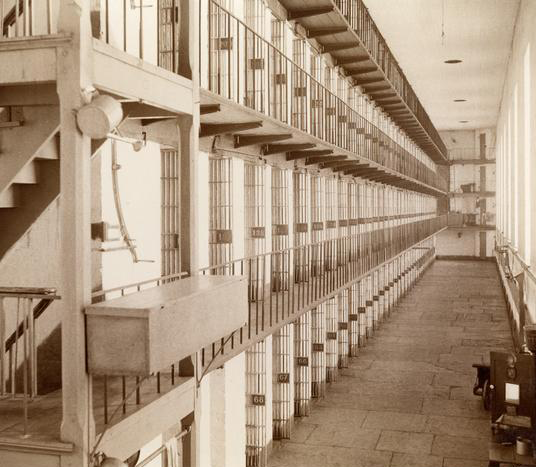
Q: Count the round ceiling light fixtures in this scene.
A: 3